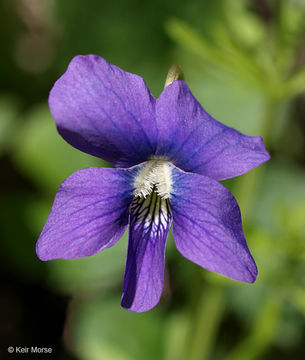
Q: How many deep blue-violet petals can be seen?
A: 5